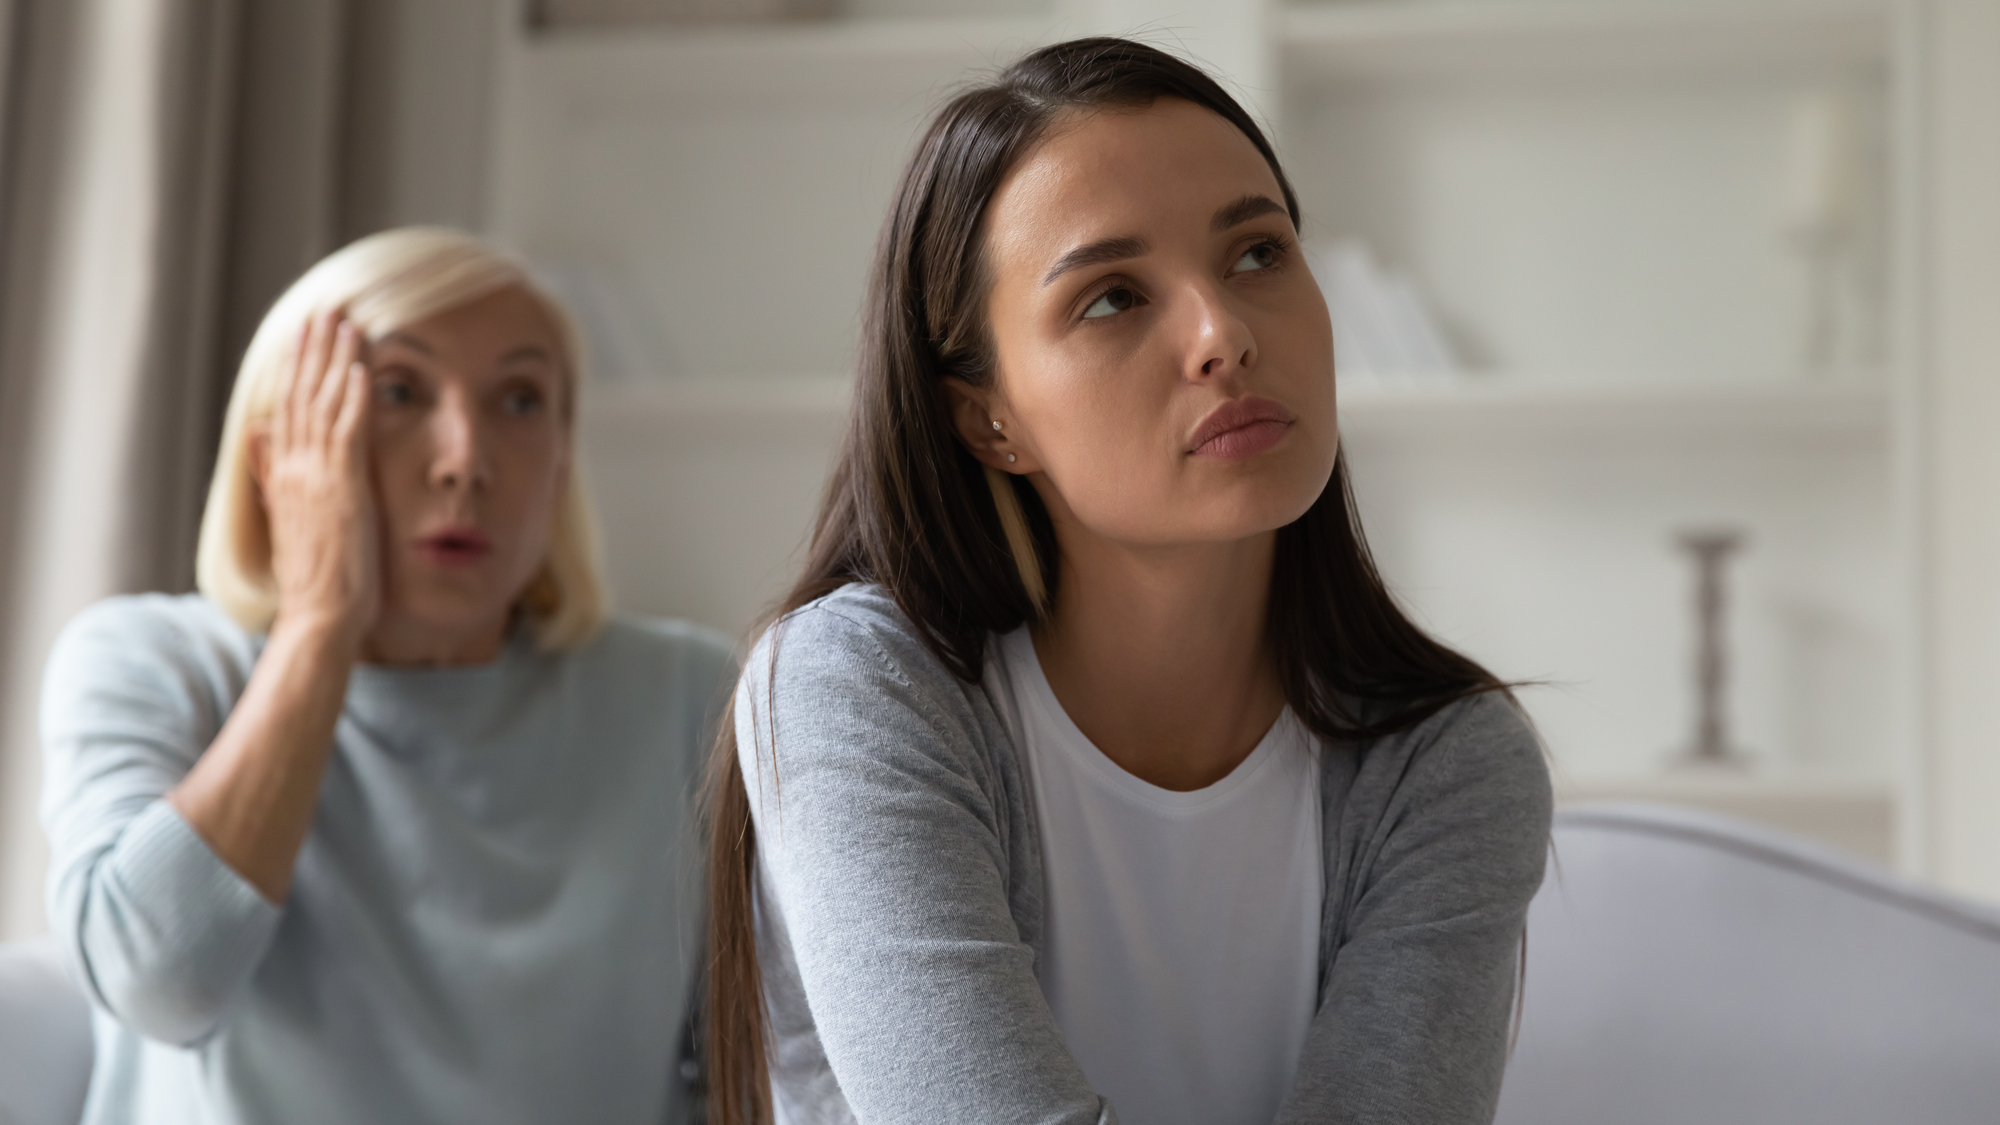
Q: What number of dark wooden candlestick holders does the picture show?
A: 1